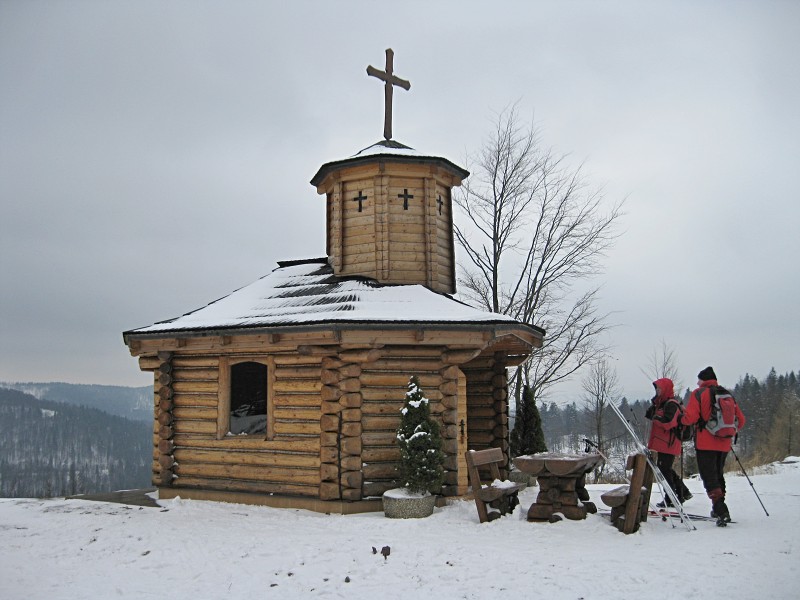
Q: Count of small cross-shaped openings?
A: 3